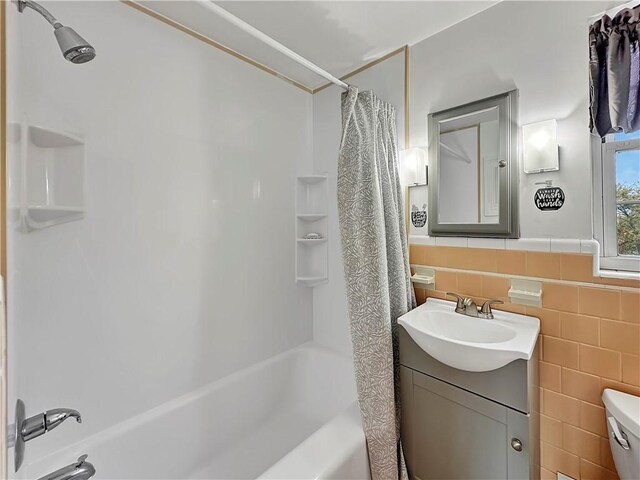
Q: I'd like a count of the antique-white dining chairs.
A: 0